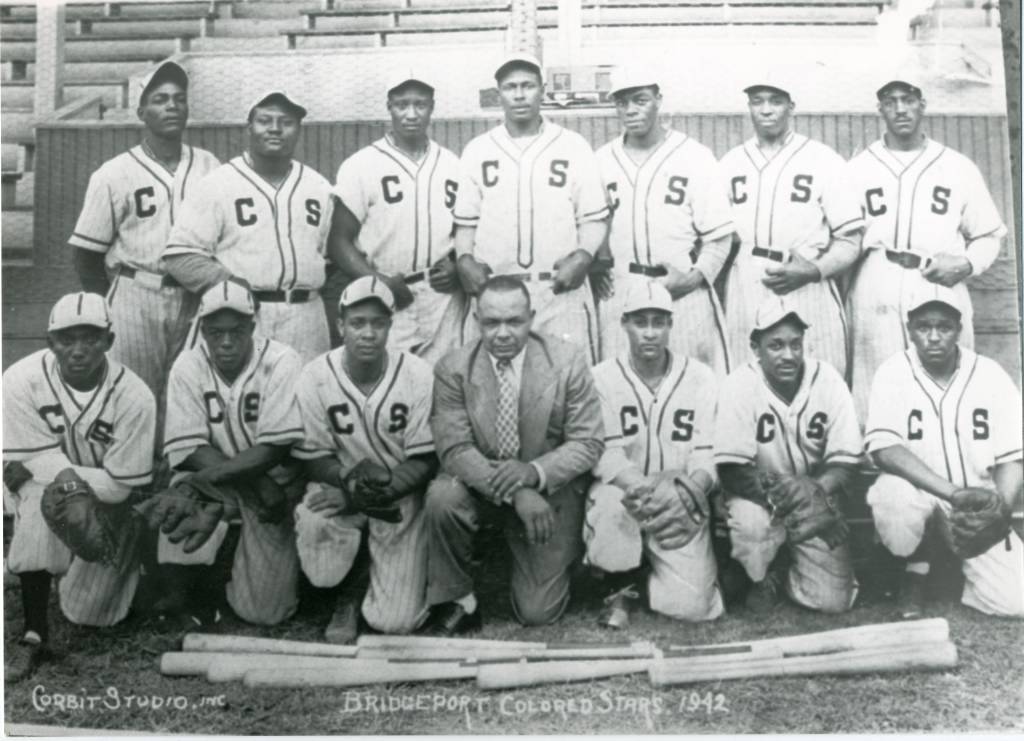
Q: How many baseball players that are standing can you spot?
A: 7